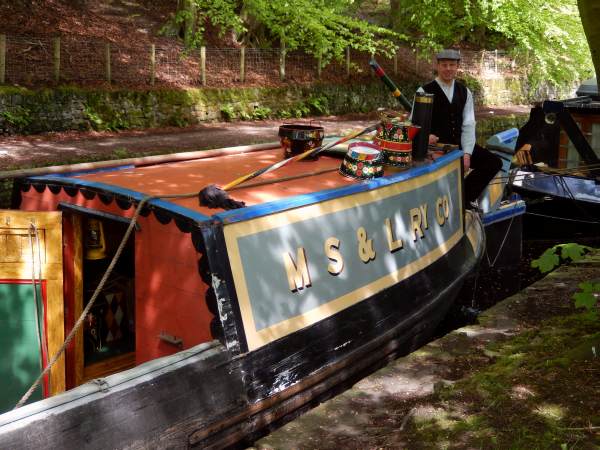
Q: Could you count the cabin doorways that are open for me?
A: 1